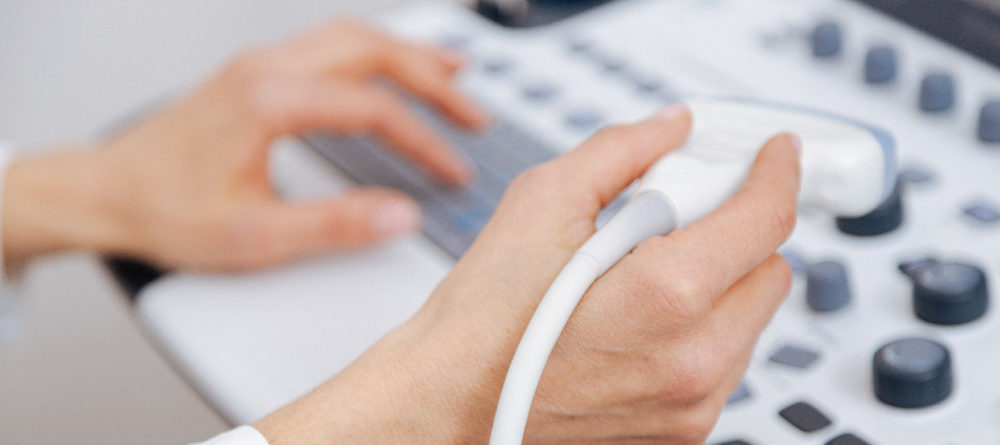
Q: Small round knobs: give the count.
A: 5